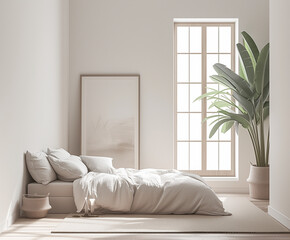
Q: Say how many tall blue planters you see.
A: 0